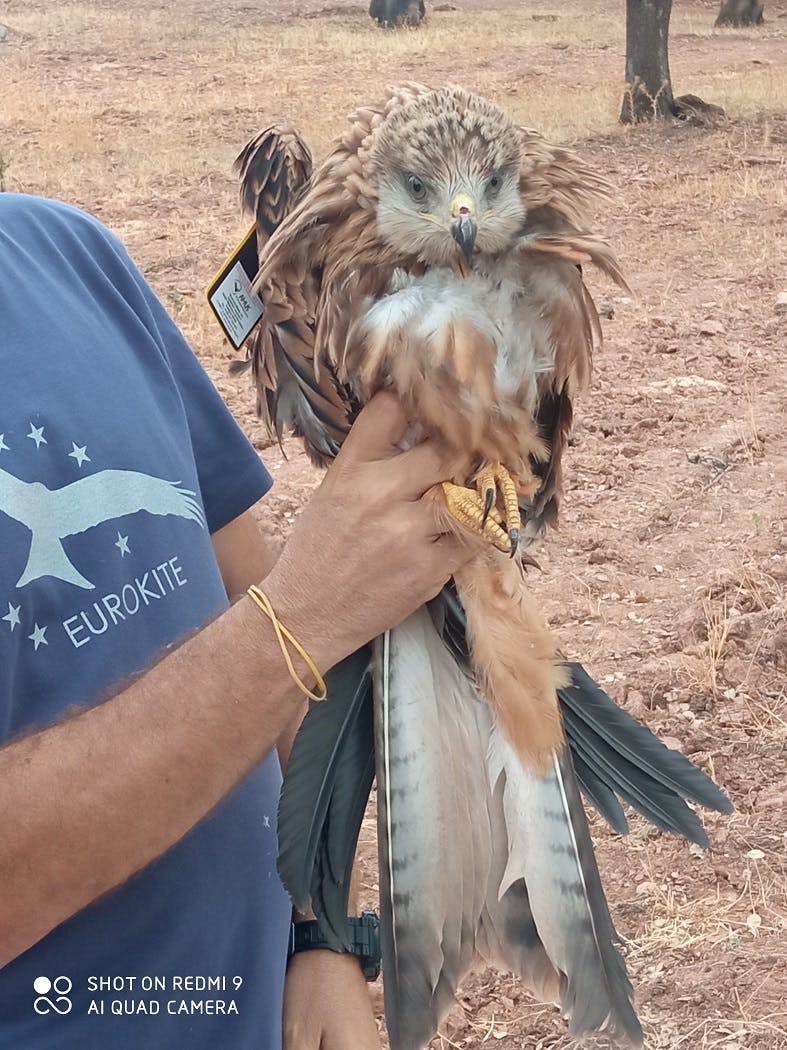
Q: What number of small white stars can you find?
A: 6